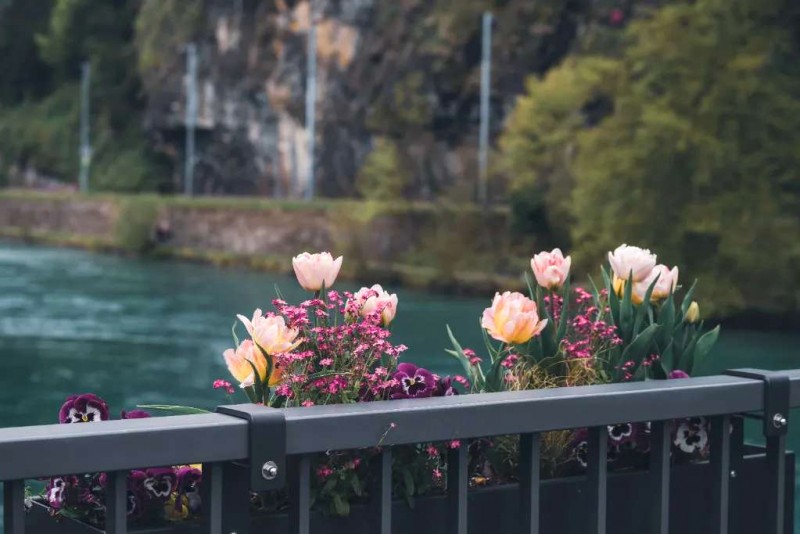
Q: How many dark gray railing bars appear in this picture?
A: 11